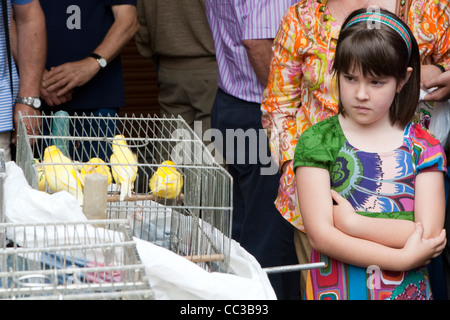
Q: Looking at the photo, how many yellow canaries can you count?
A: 5